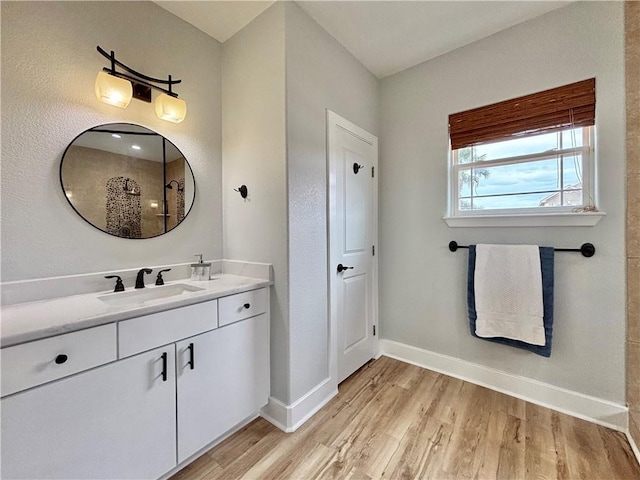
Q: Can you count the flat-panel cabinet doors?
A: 2